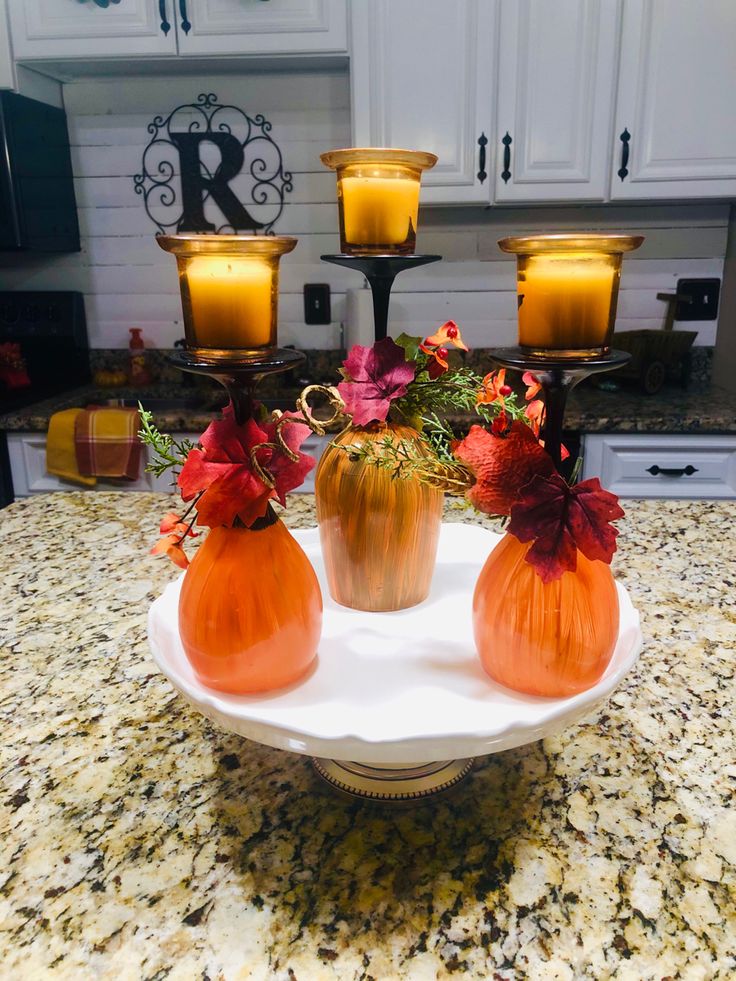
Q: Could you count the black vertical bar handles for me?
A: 5